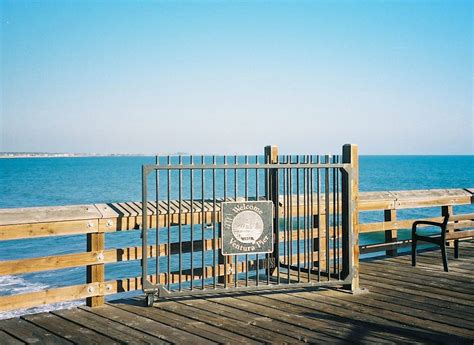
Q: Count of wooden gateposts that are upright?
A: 2